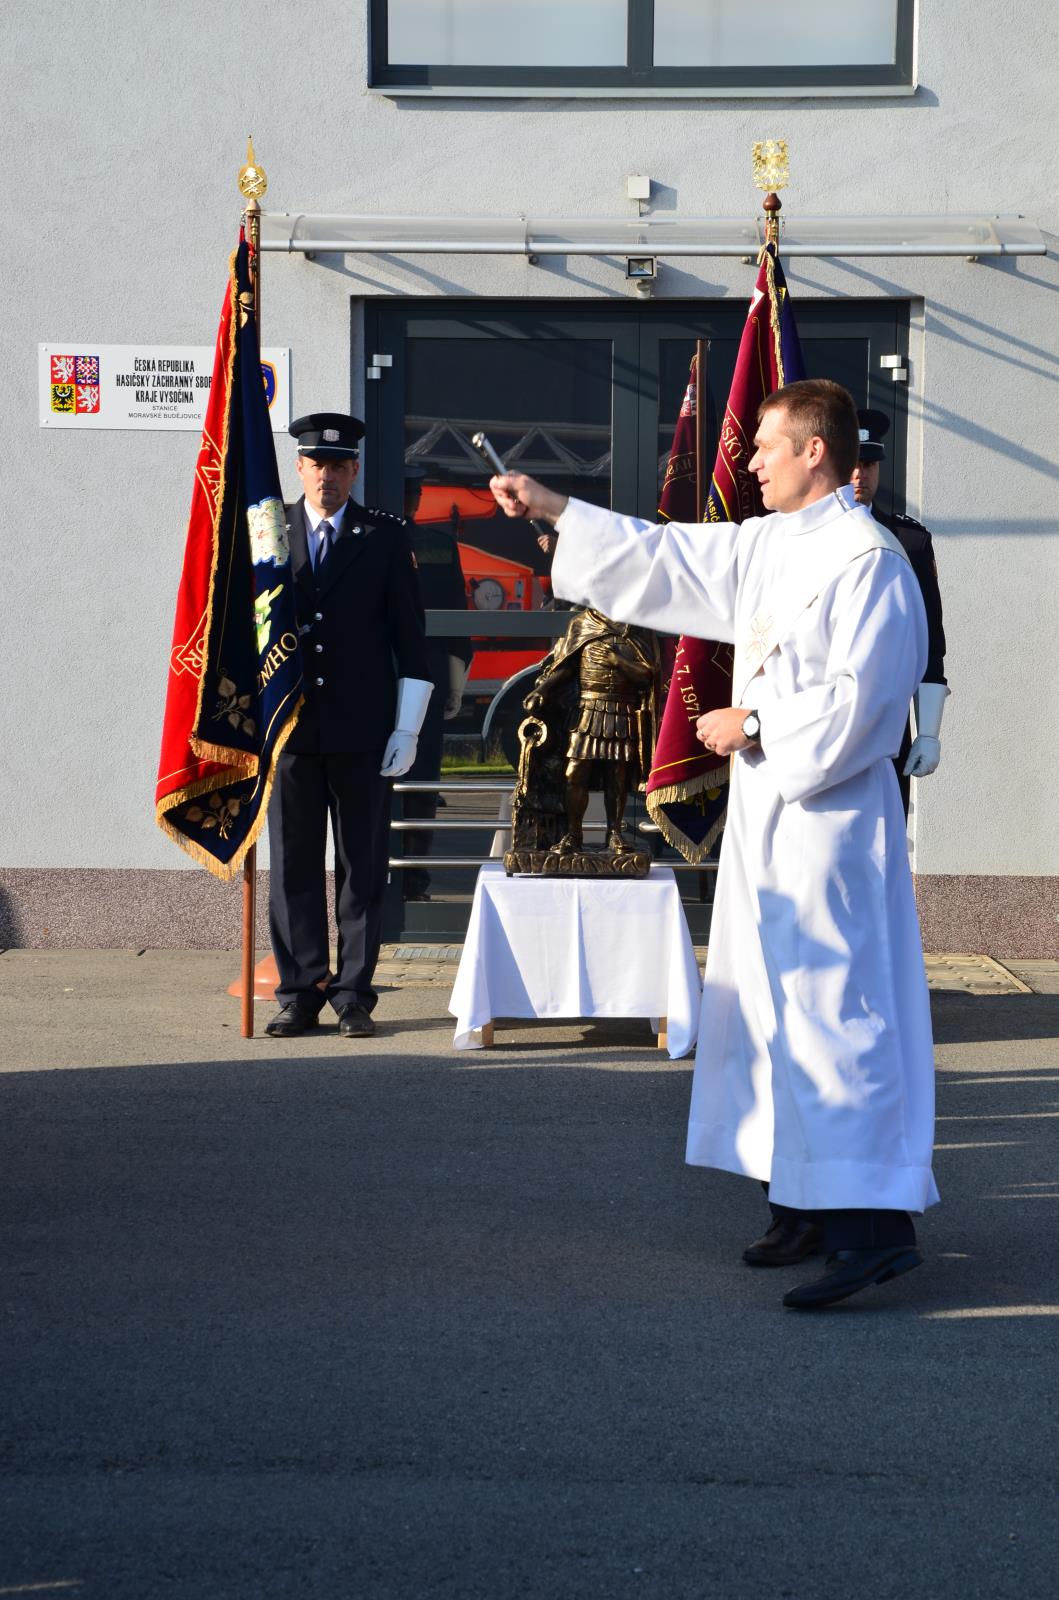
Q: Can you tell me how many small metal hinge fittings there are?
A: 2